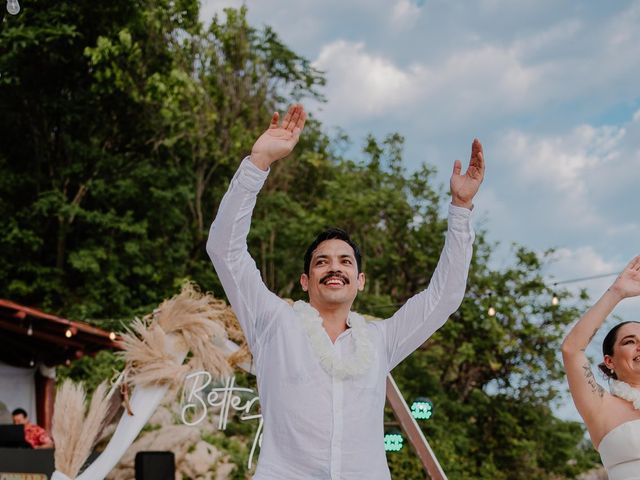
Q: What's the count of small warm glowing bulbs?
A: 4